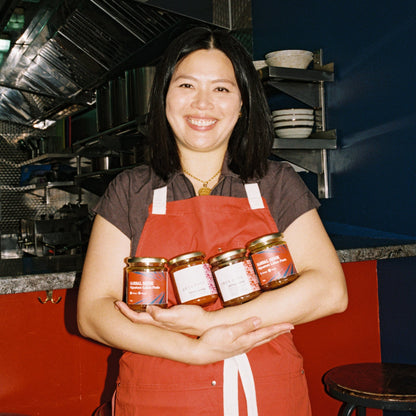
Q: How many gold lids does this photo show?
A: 4